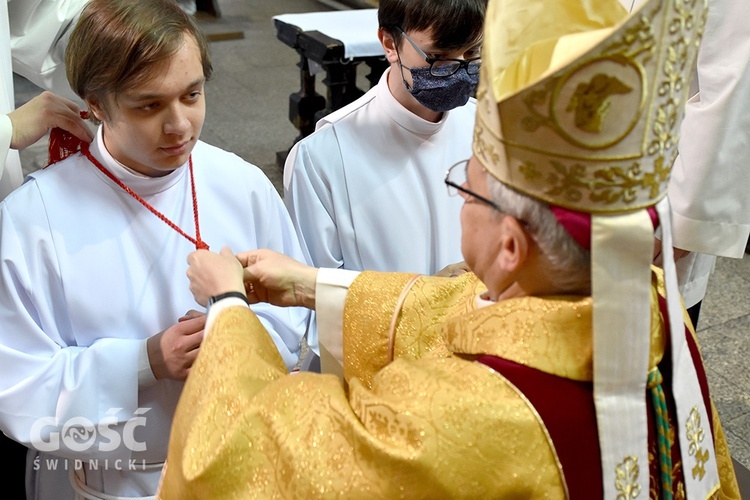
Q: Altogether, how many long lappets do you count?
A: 2